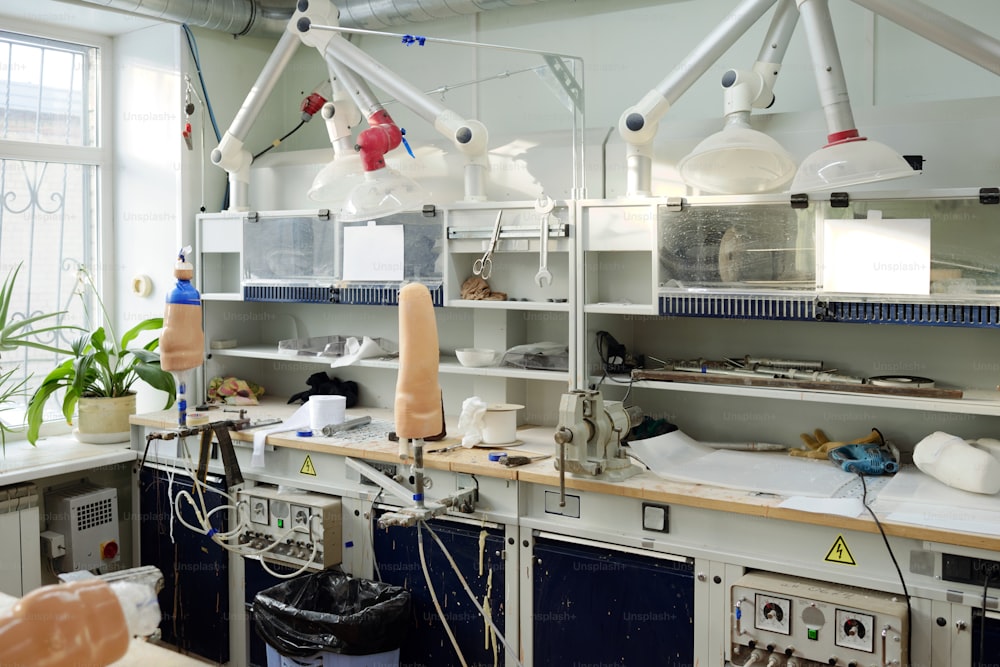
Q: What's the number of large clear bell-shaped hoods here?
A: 4